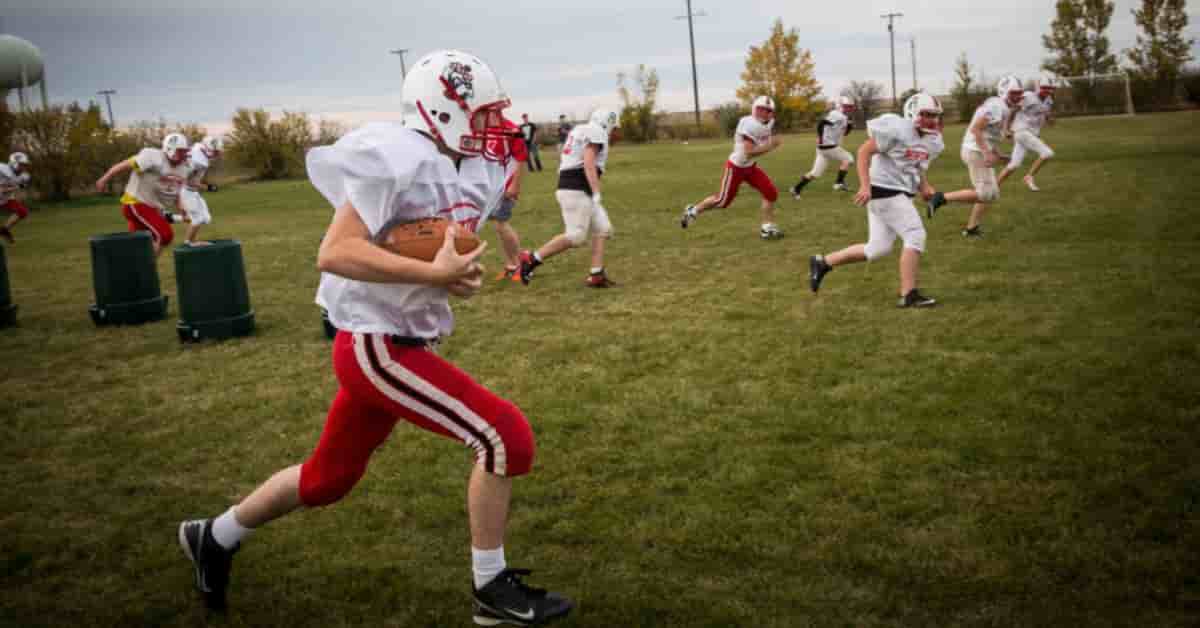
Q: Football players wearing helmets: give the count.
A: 10